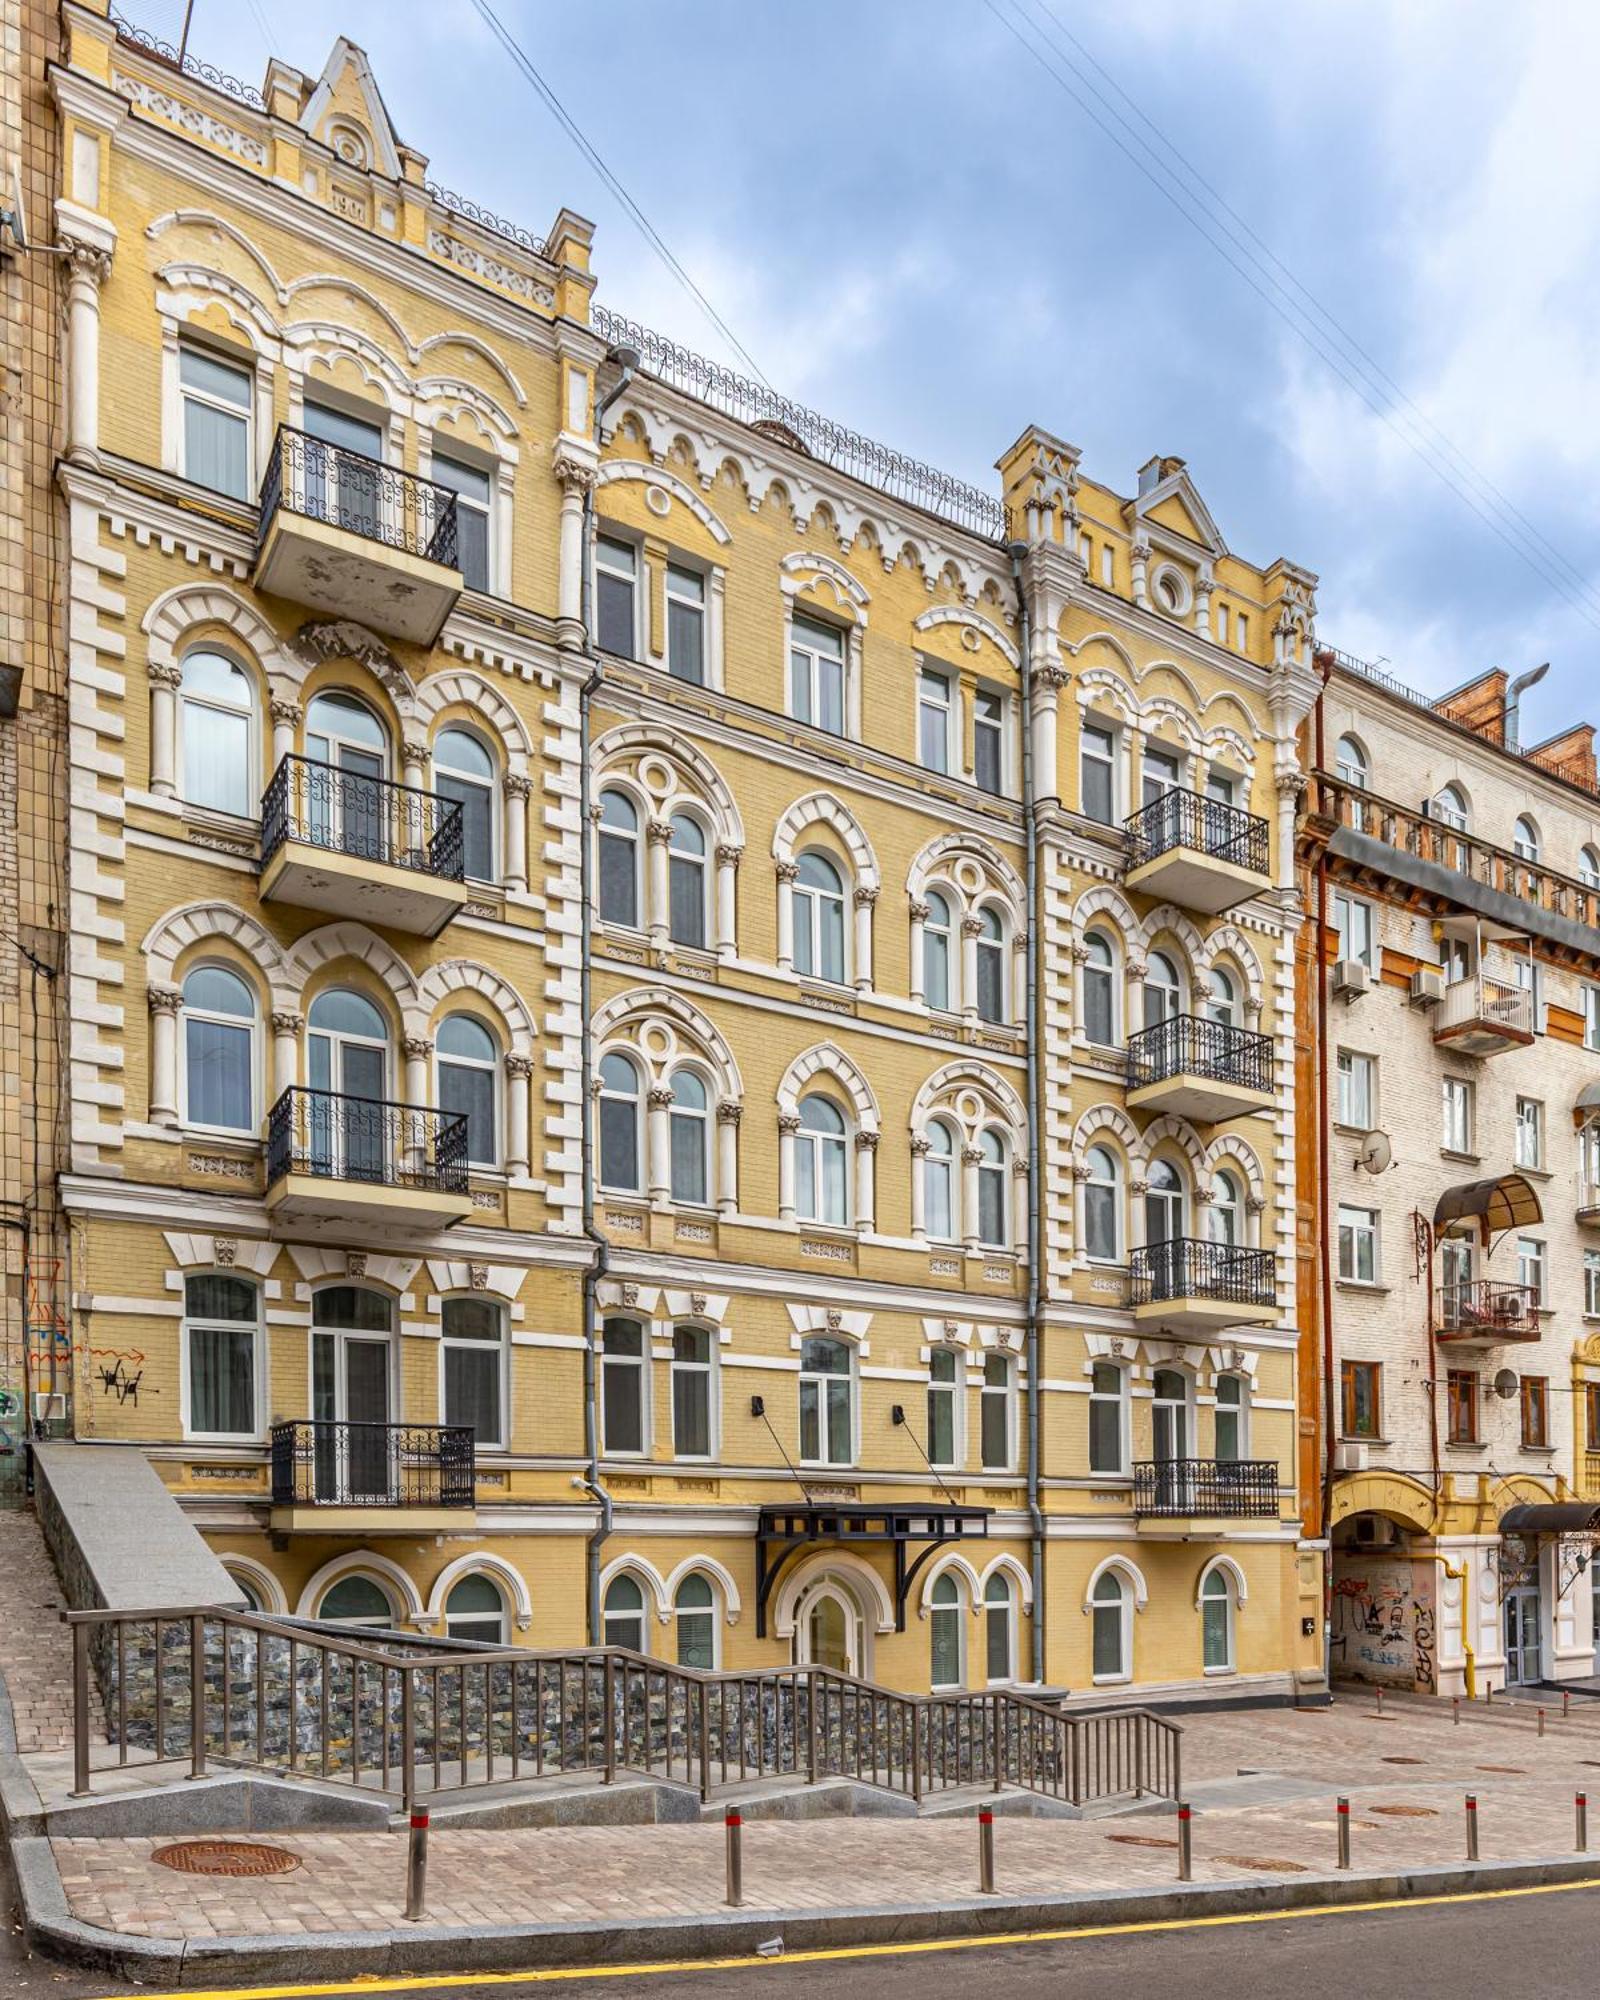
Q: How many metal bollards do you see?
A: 12